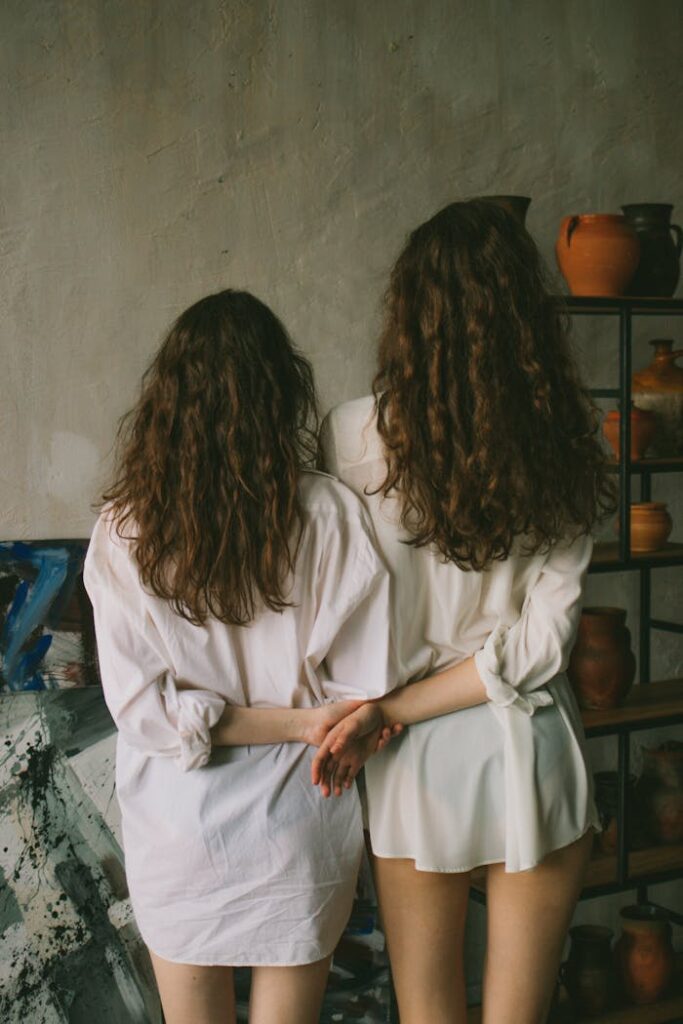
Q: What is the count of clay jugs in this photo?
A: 11